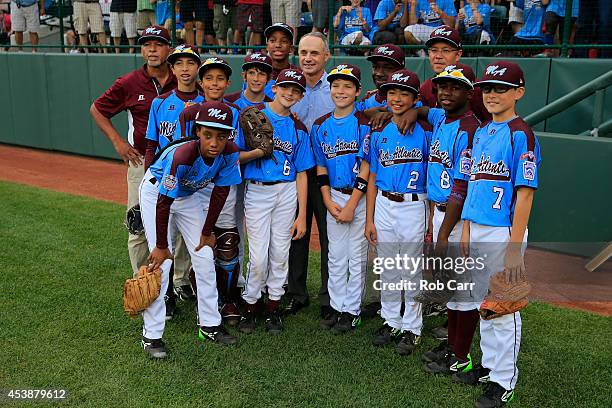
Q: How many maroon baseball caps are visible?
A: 13